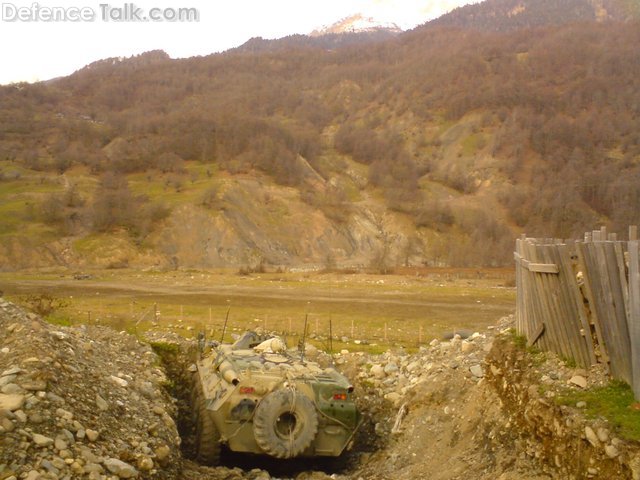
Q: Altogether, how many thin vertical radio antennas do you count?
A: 3